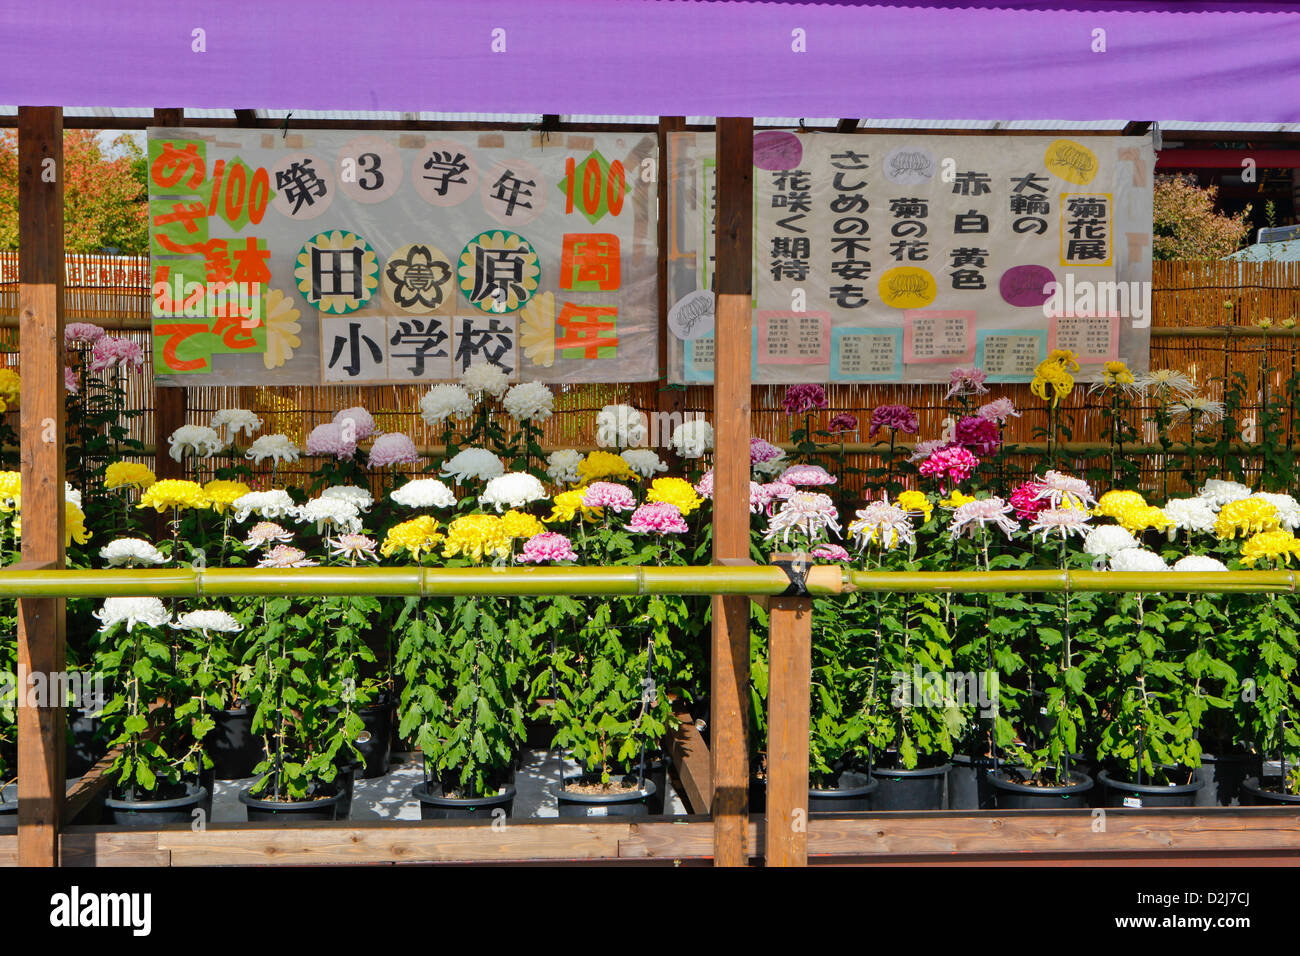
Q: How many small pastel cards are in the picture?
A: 6